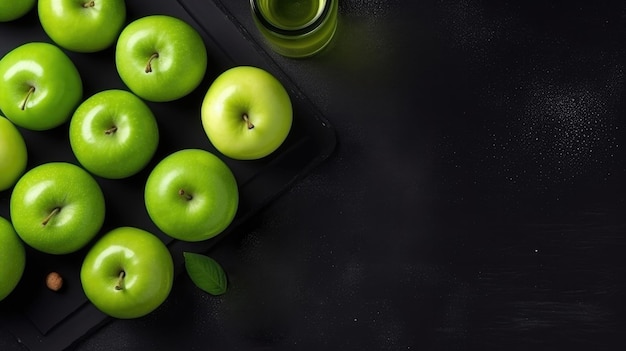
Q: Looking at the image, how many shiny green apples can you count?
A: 11